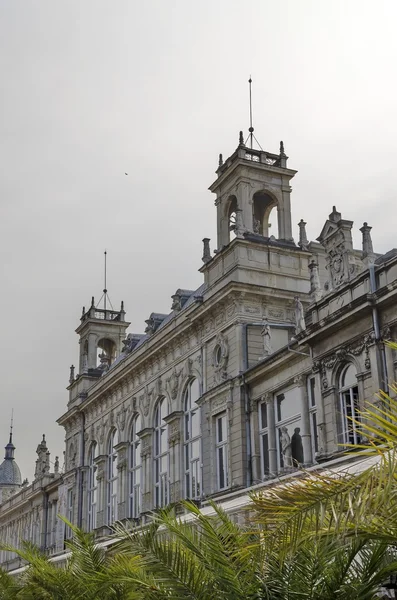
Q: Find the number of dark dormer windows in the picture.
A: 3